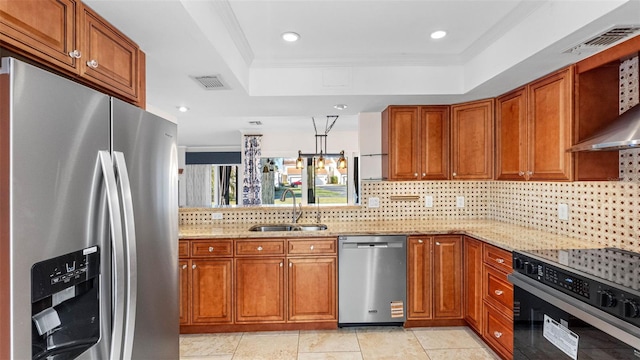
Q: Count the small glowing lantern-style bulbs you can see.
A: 3